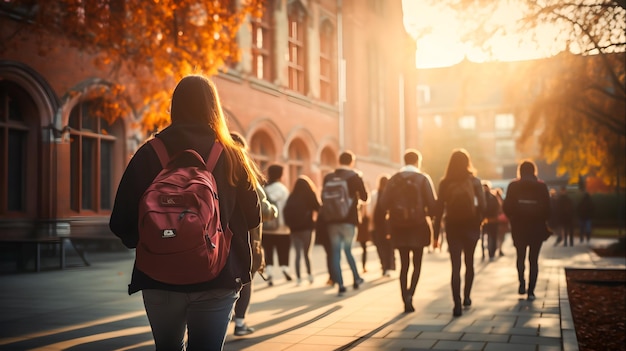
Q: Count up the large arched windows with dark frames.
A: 2